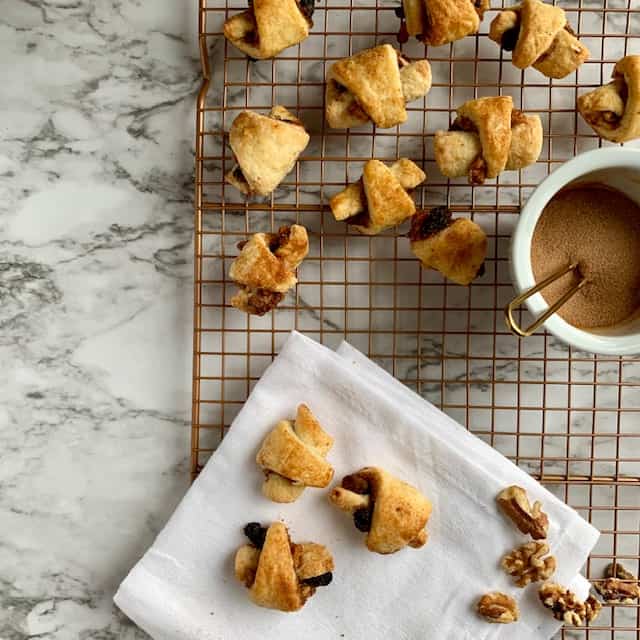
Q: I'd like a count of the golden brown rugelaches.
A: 13